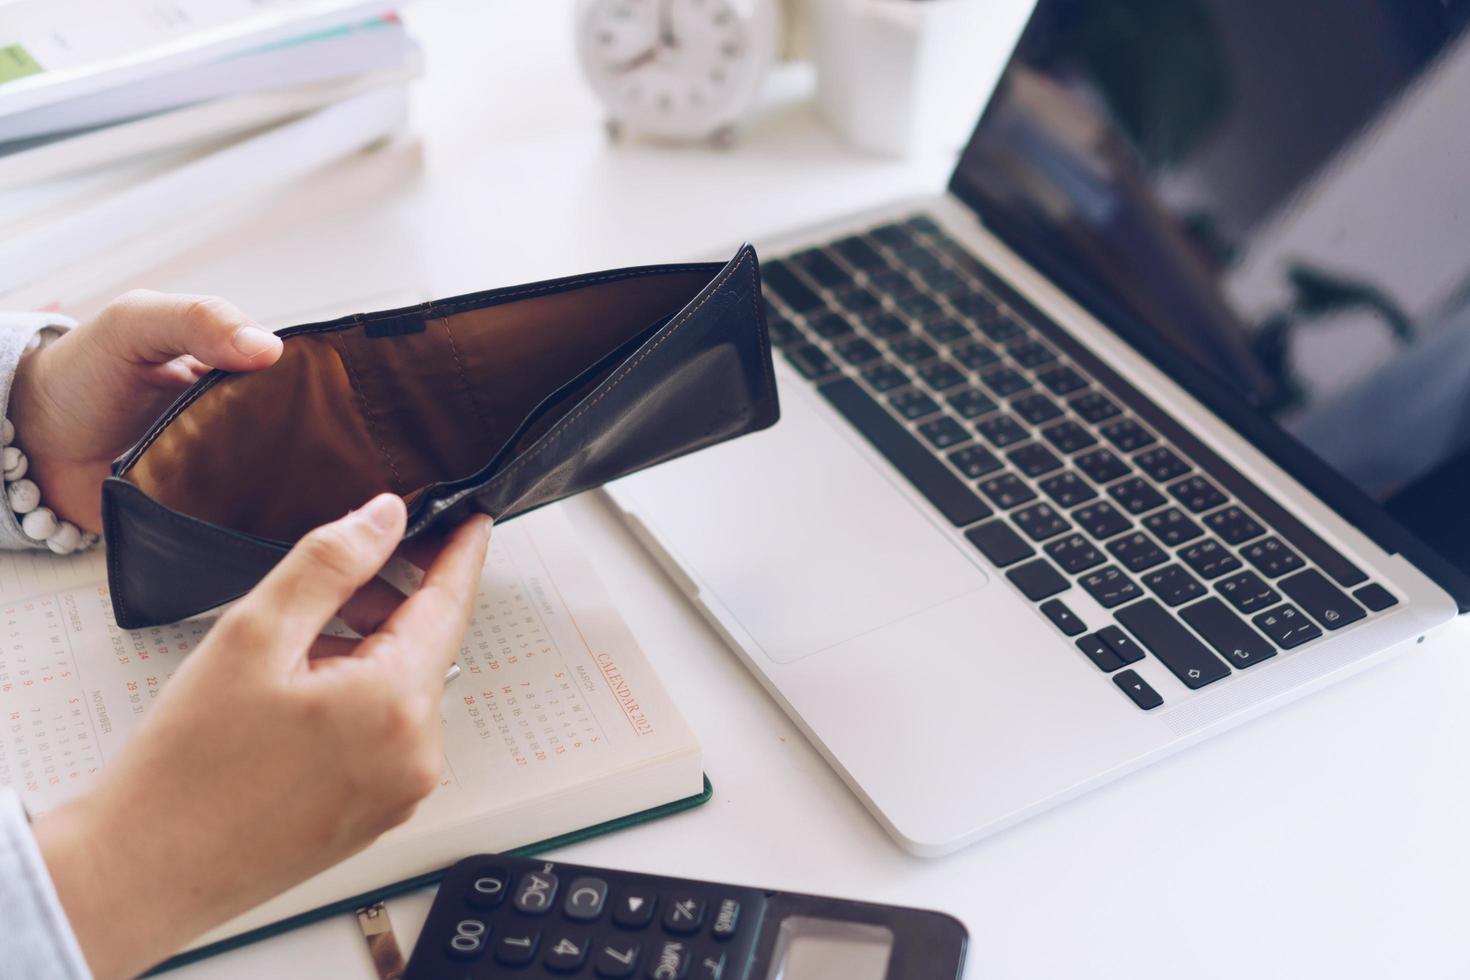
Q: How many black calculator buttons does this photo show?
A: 10